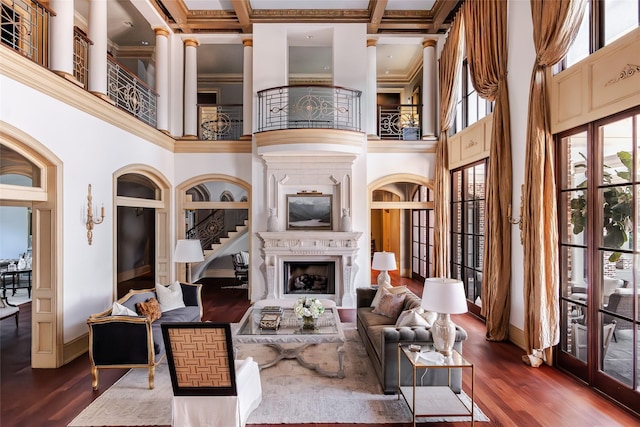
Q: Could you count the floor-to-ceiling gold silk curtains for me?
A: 3